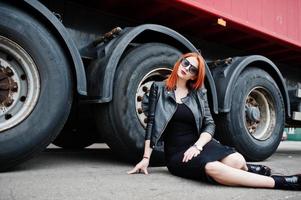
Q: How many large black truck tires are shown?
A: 3